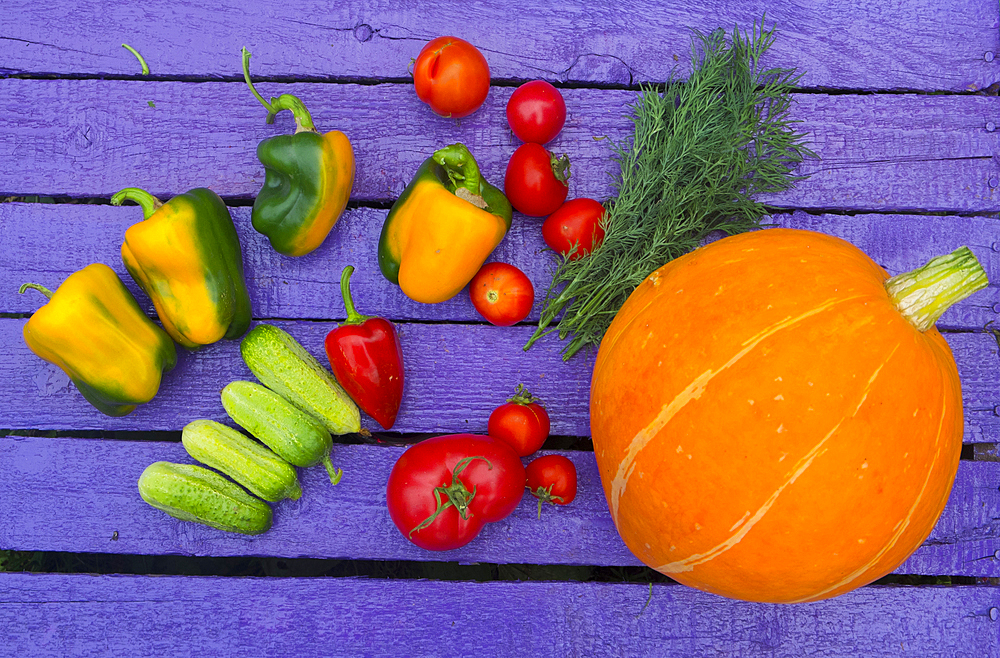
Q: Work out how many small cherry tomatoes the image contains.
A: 7